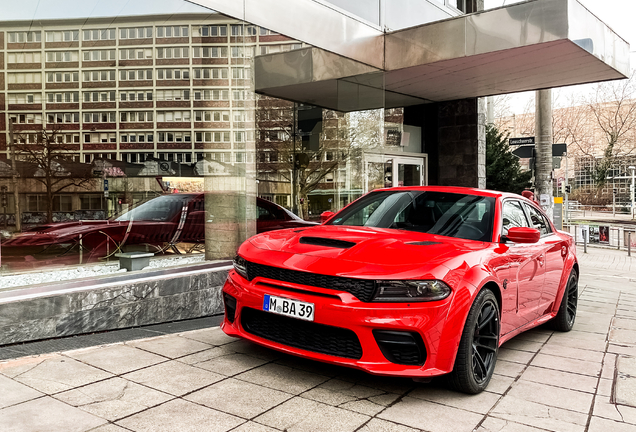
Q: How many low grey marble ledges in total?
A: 1